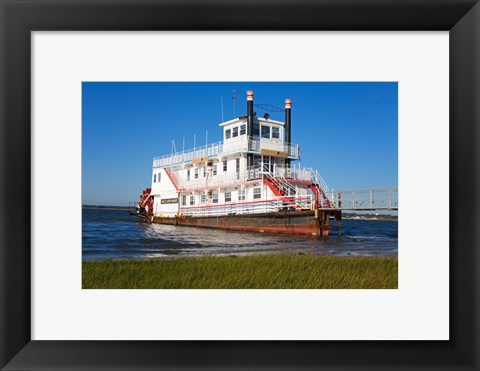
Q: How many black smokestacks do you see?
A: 2